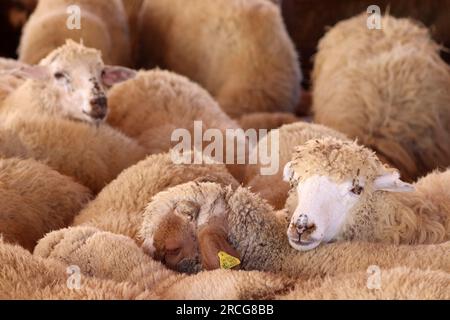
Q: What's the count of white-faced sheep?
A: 2